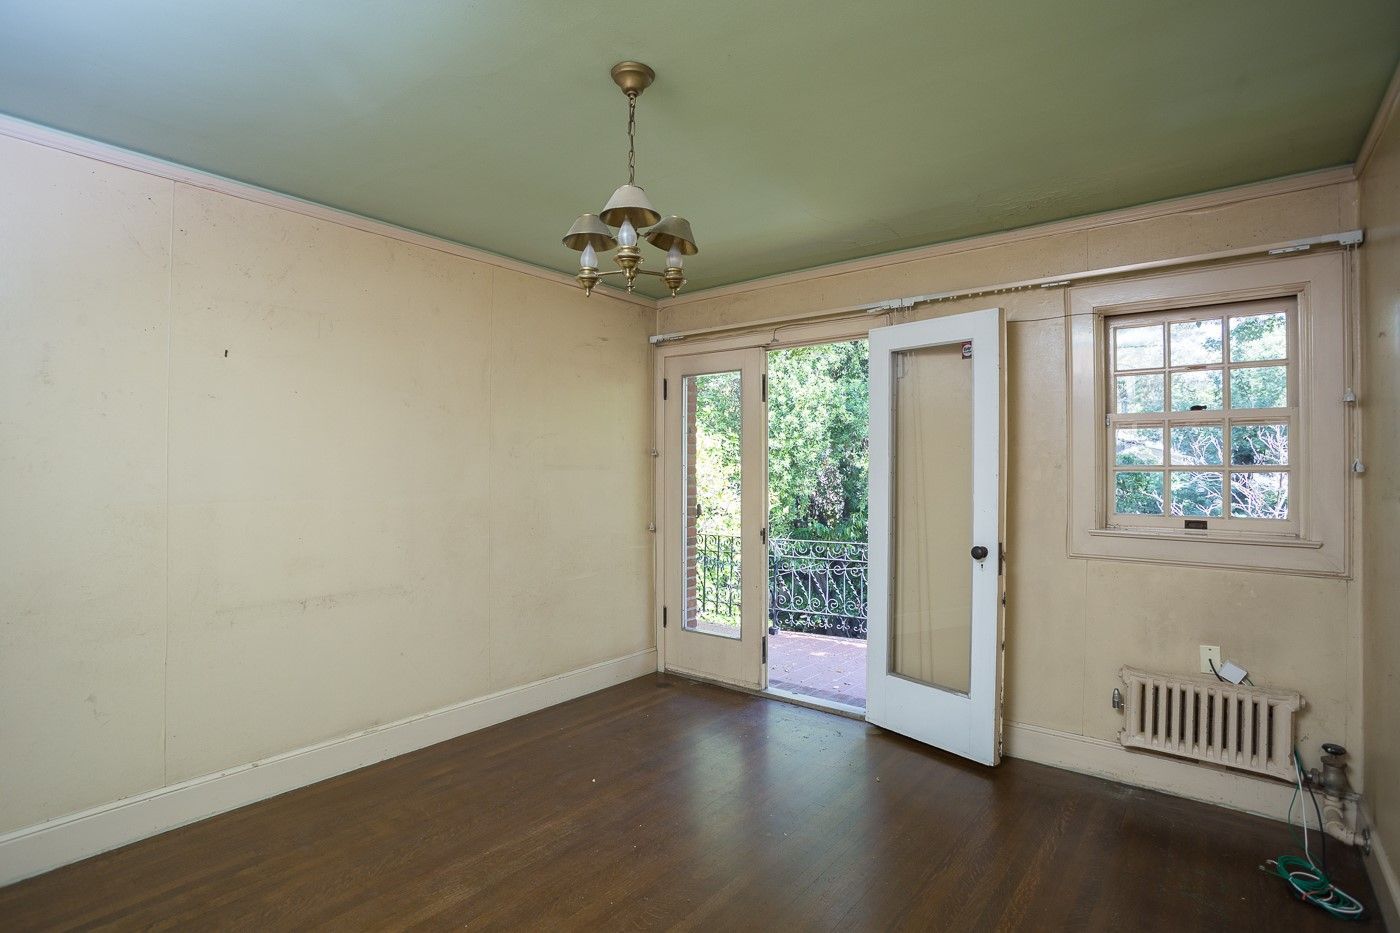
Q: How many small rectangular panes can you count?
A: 12